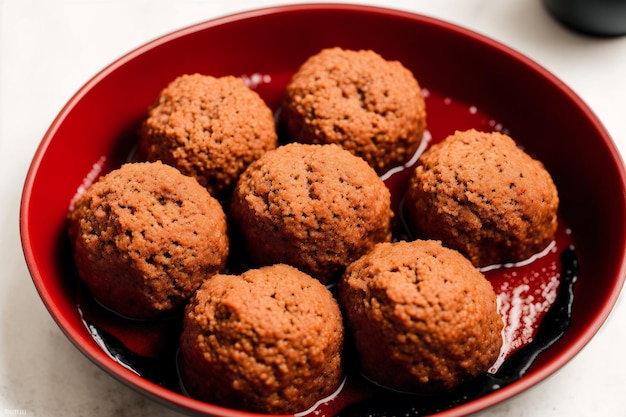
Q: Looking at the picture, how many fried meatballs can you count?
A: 7